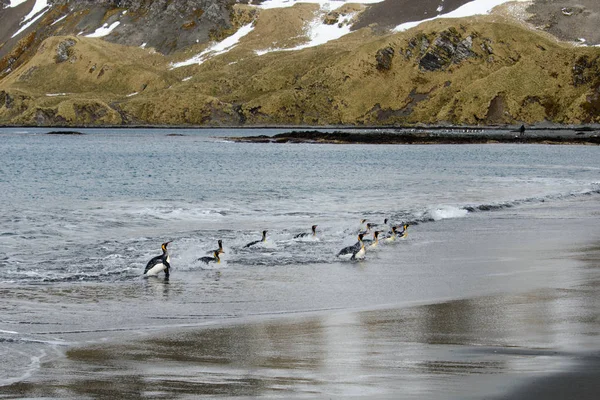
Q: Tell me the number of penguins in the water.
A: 12